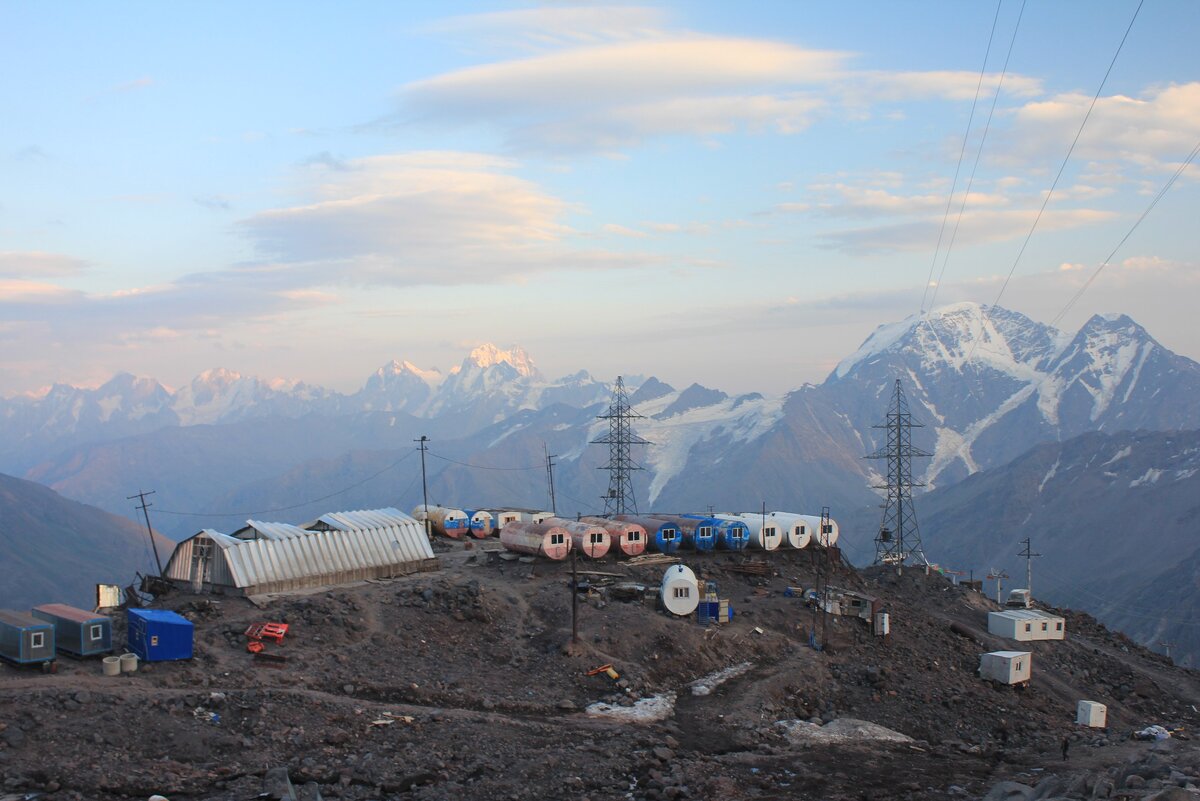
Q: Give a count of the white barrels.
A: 4